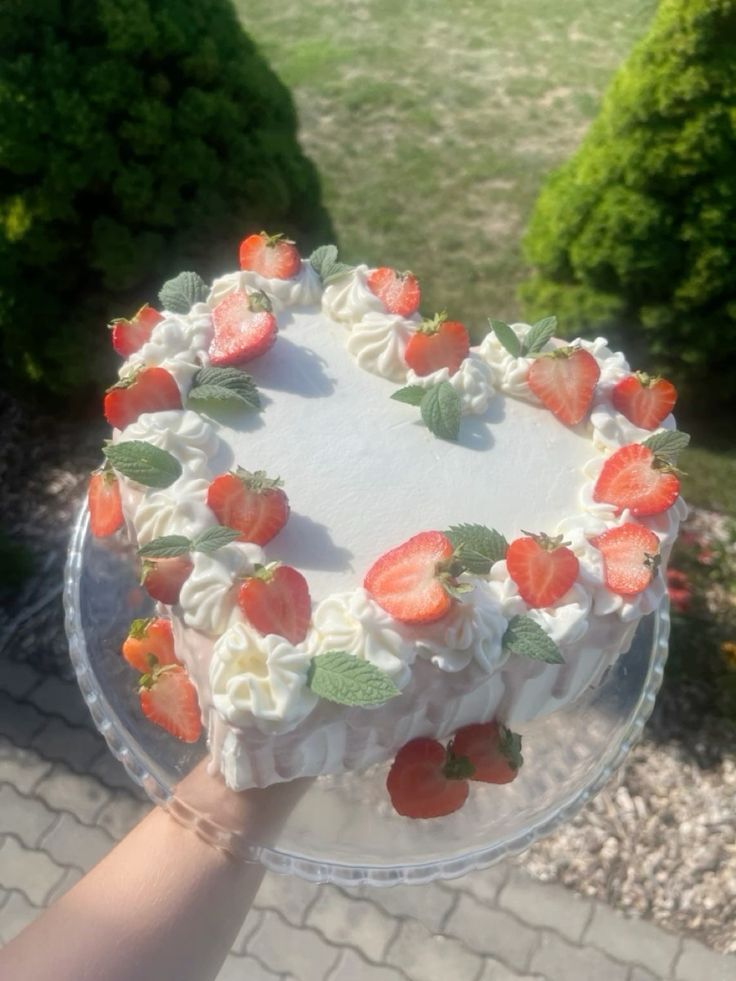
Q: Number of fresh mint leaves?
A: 15